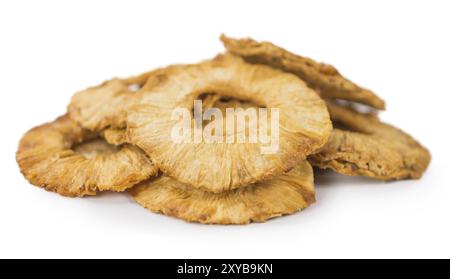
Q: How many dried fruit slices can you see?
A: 6